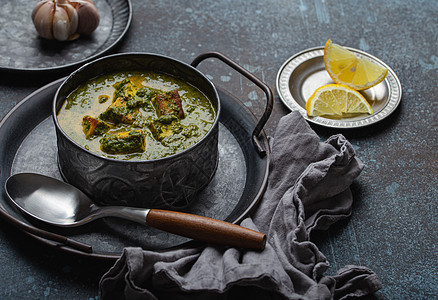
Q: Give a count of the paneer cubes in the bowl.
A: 6